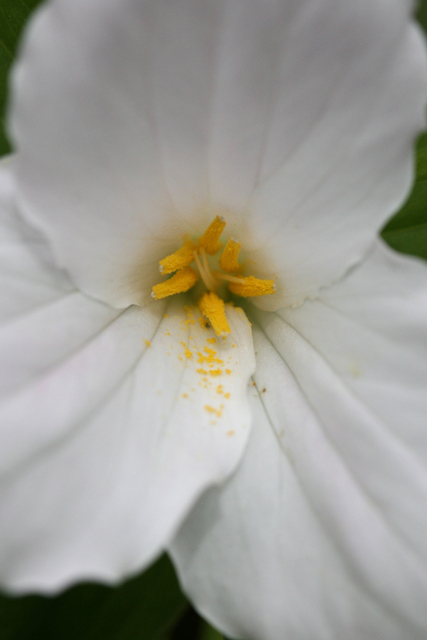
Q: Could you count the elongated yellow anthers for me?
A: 6